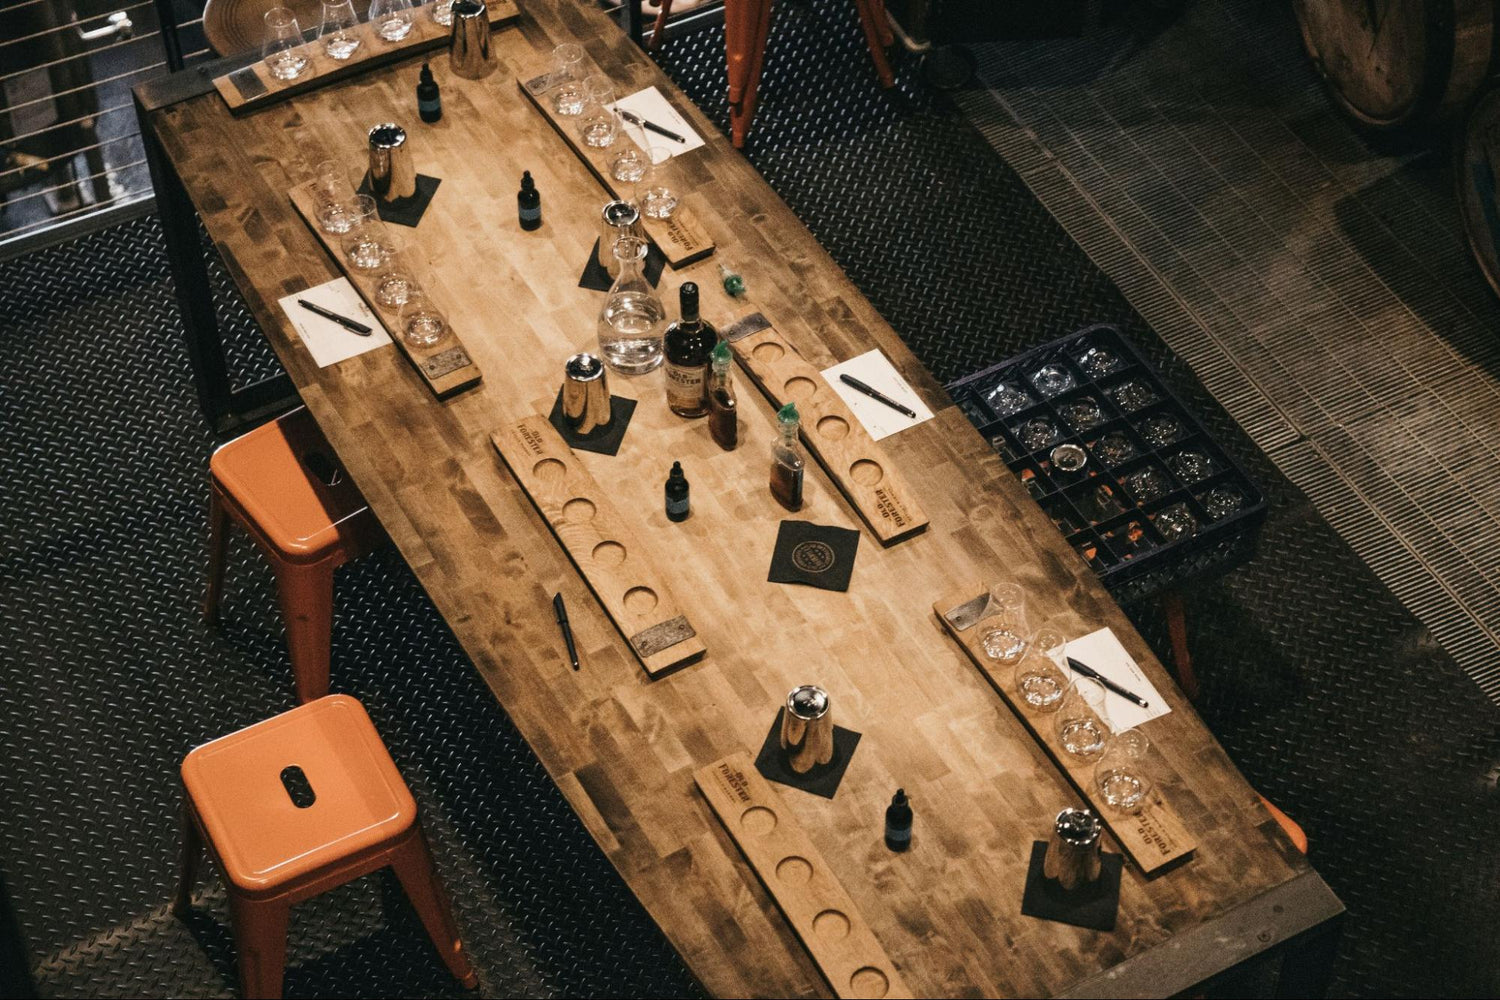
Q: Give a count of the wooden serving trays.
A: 7